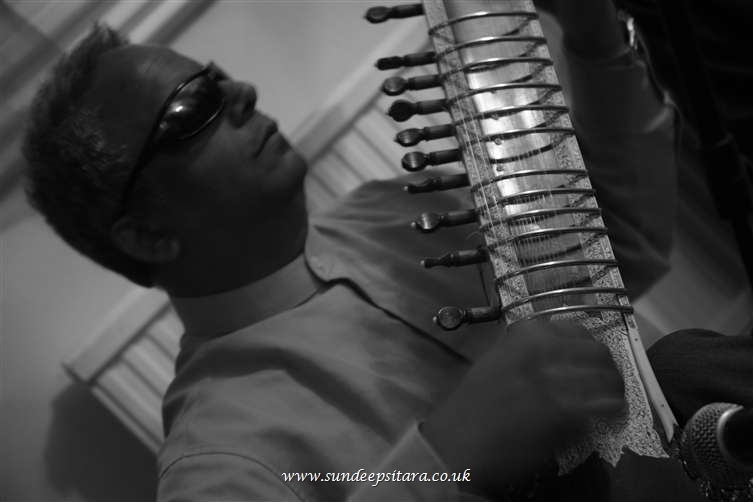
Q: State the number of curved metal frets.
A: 13